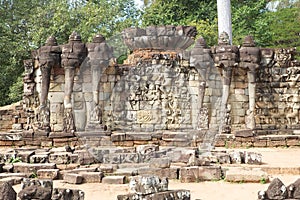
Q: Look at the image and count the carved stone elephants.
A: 6